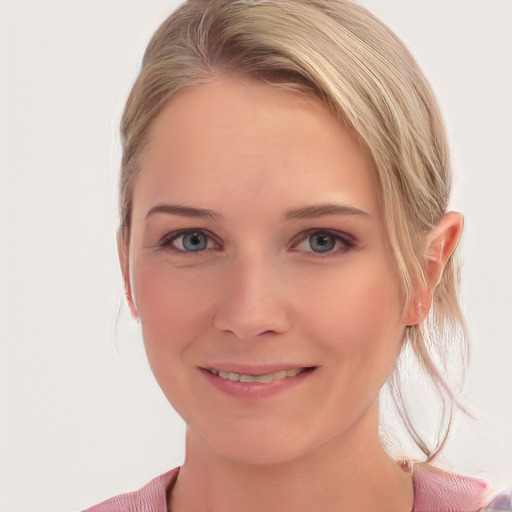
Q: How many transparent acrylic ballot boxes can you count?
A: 0